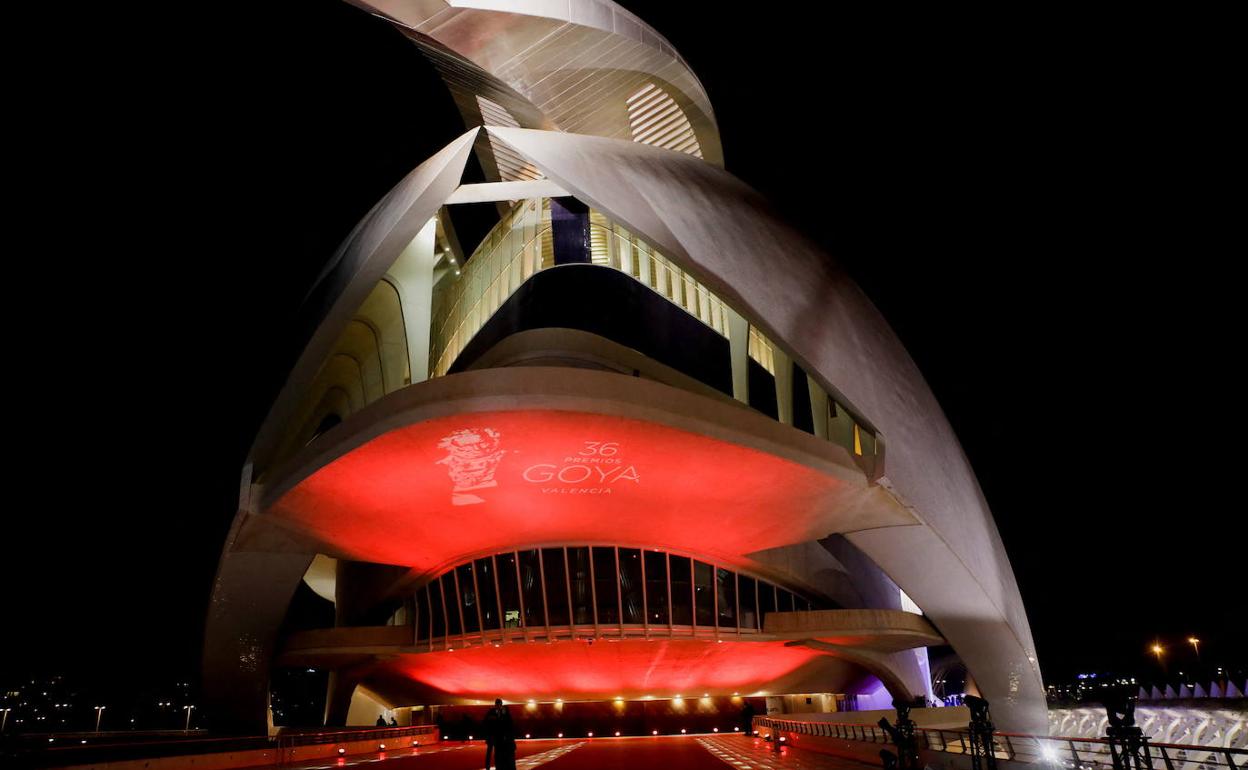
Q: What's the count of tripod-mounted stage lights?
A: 3